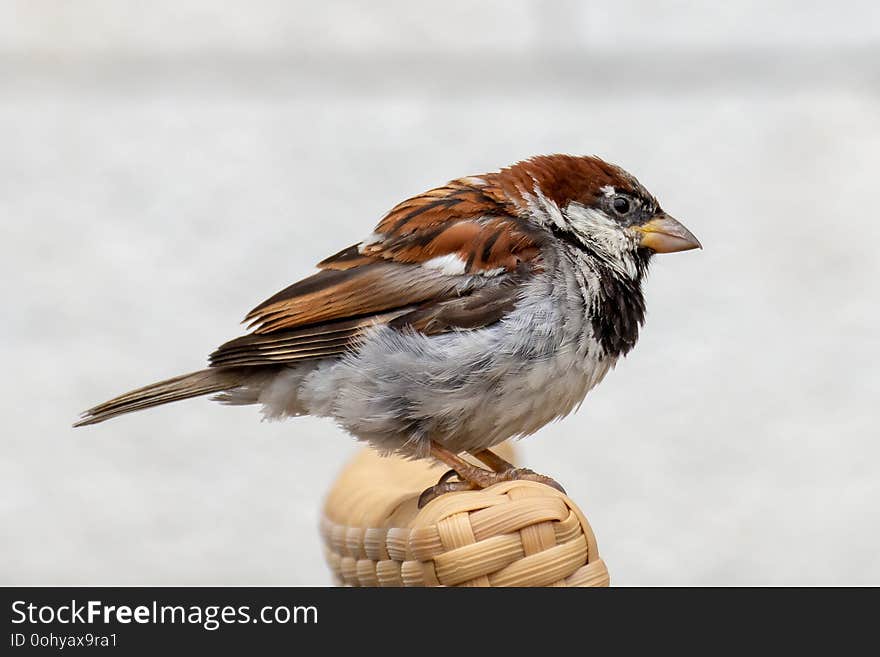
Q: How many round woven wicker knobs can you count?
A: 1